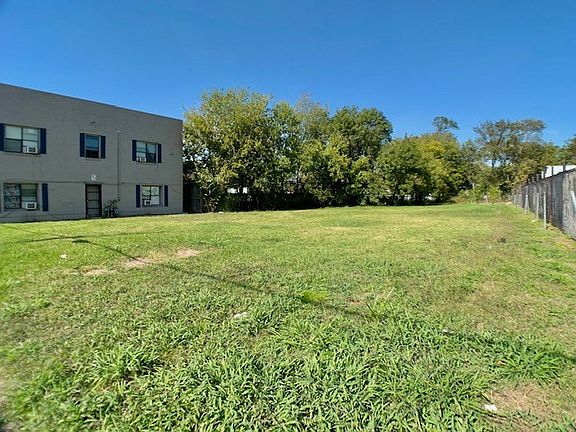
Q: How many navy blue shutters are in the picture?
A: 9